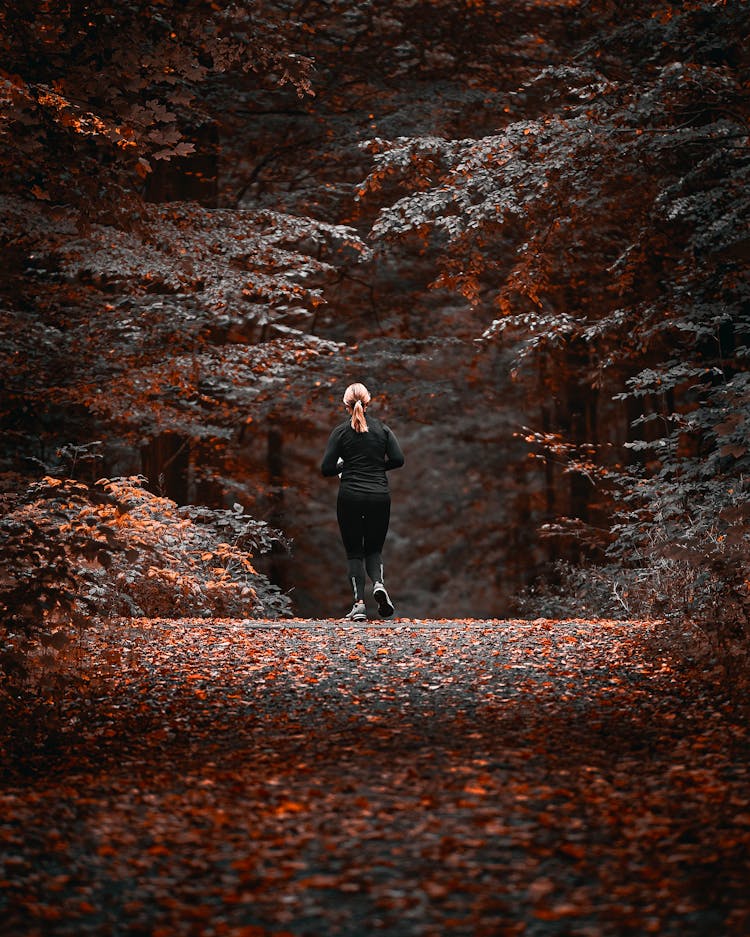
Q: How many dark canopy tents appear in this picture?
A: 0